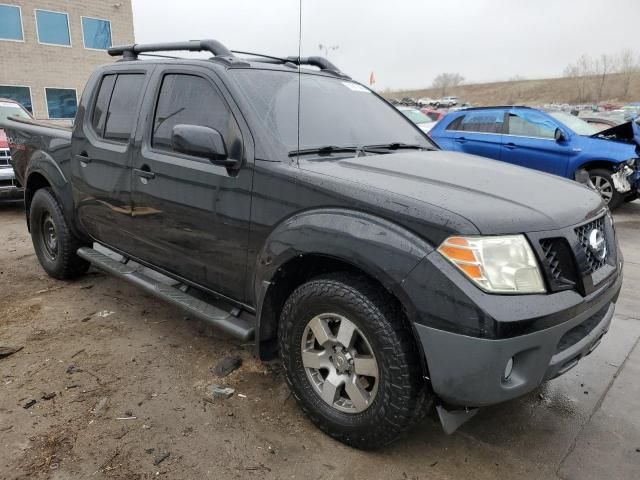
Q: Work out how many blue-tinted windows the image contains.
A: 5